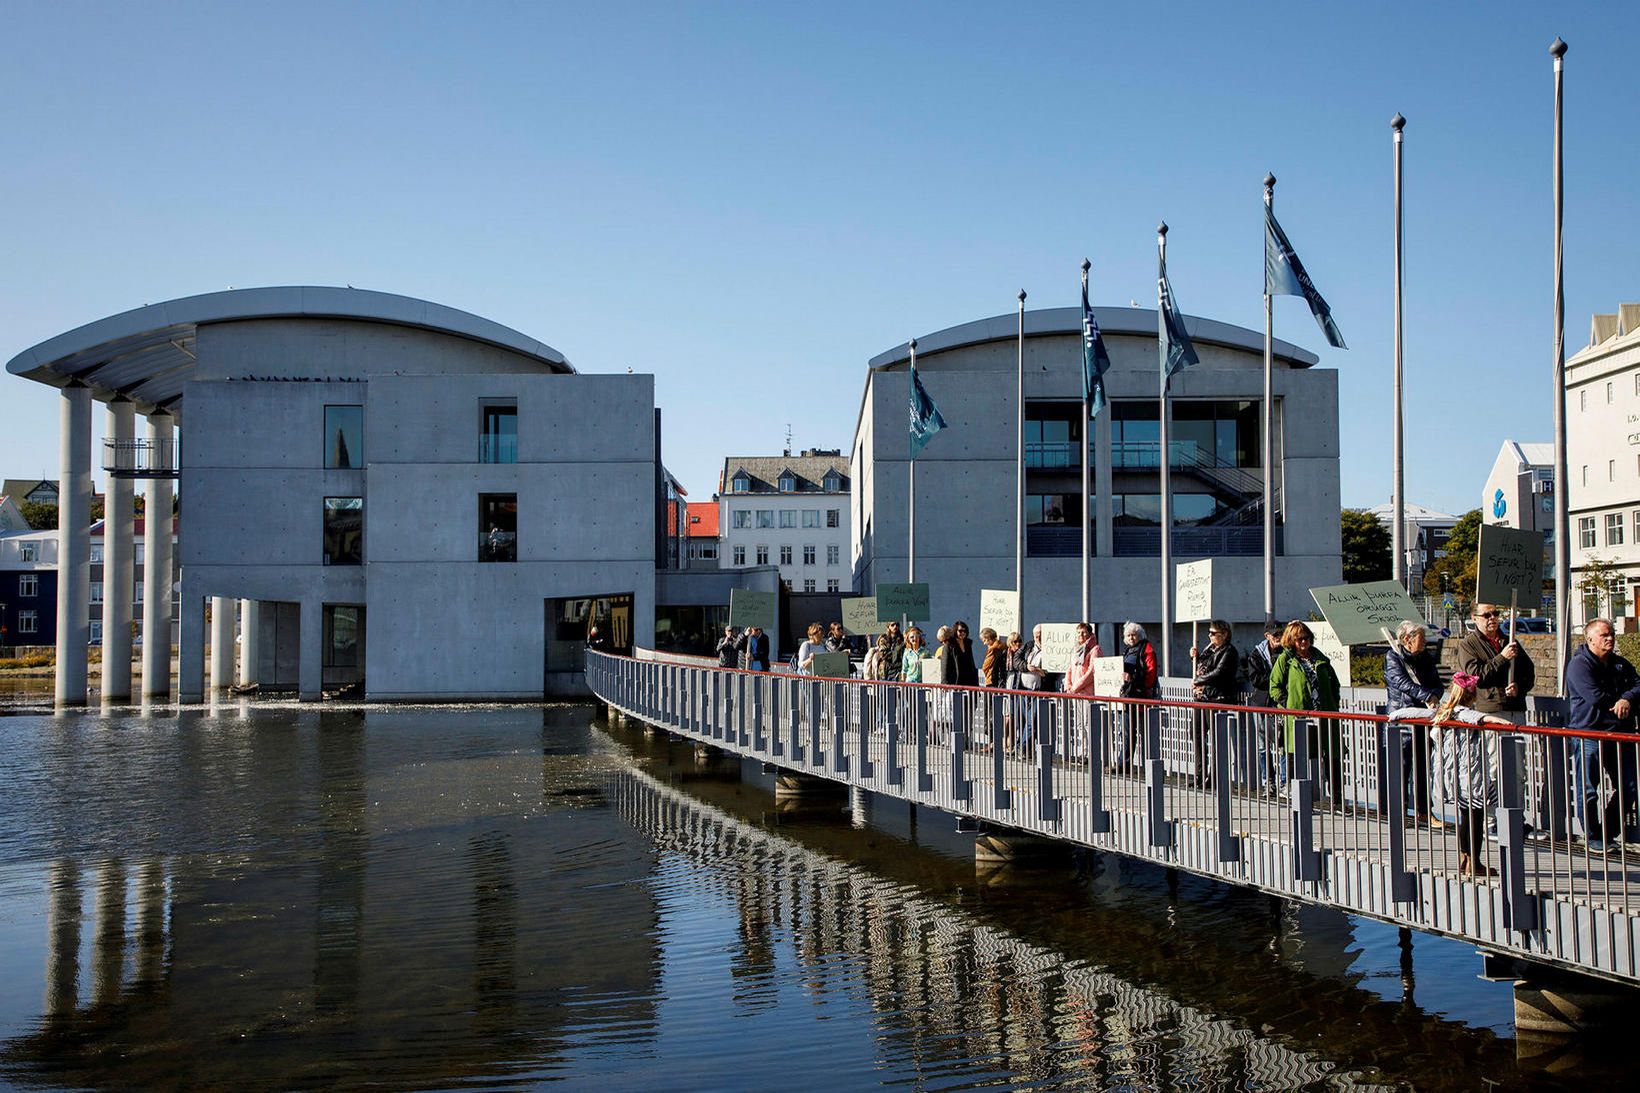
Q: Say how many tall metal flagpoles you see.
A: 7